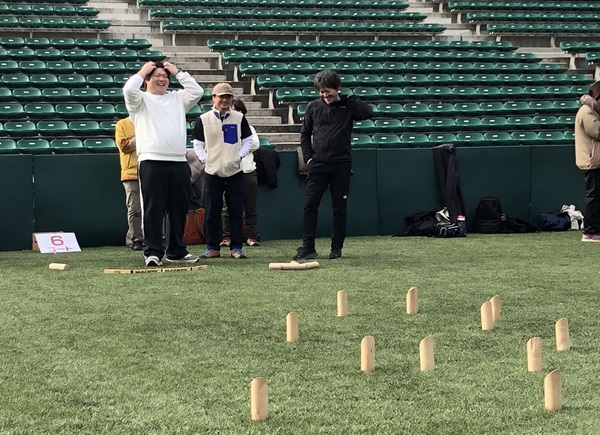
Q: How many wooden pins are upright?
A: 11